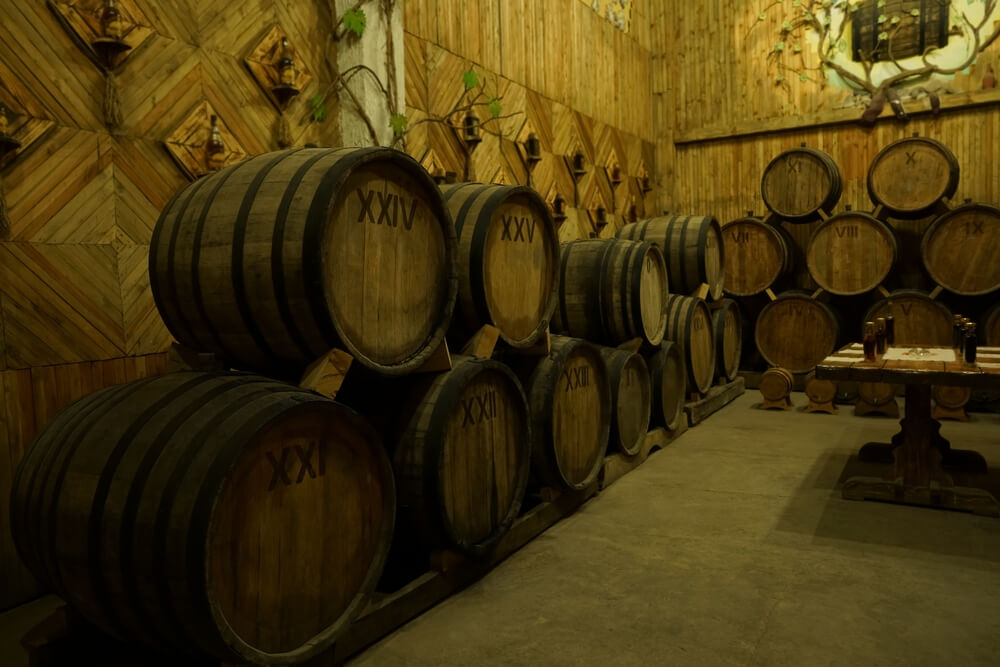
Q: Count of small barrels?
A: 4